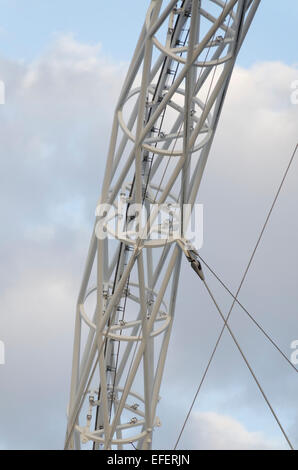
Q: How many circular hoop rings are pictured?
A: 5